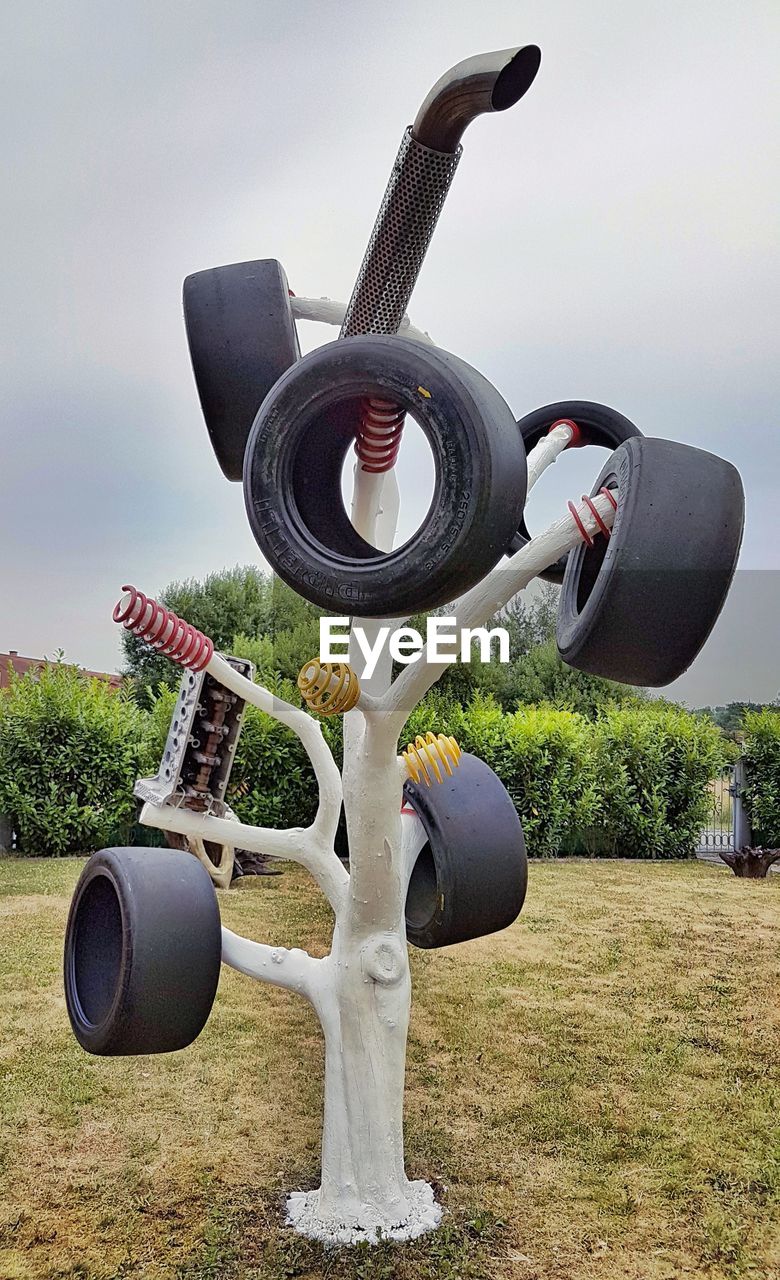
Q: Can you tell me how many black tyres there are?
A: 6